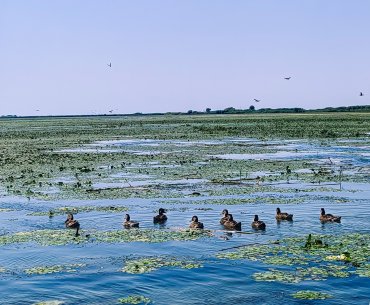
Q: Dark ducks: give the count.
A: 9